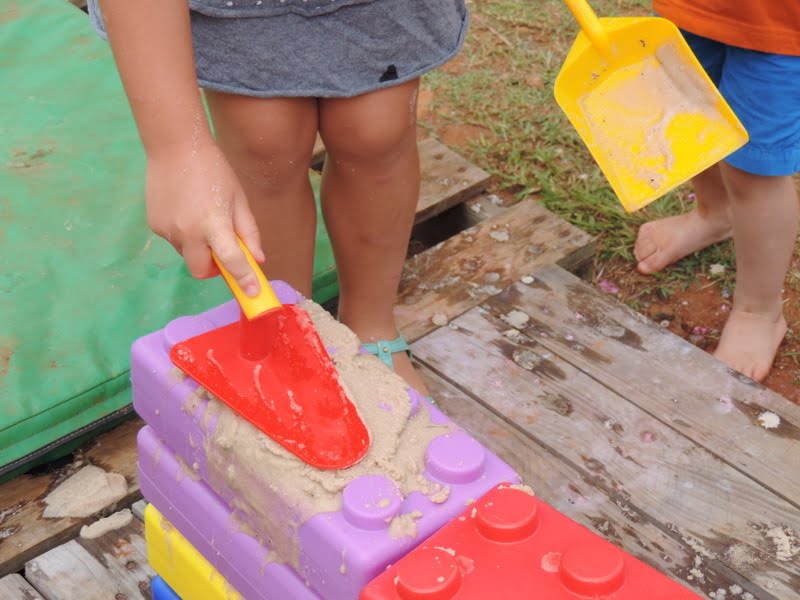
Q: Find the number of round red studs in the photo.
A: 3